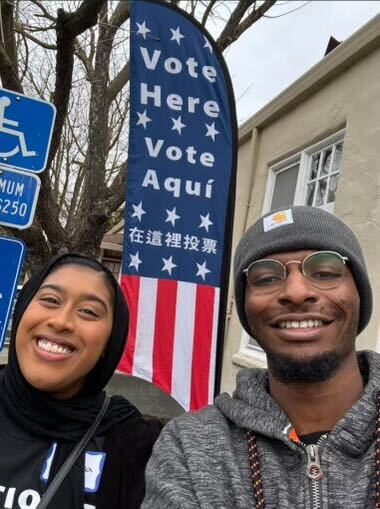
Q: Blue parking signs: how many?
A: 3